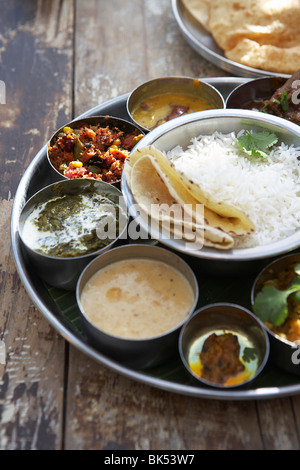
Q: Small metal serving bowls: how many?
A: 7